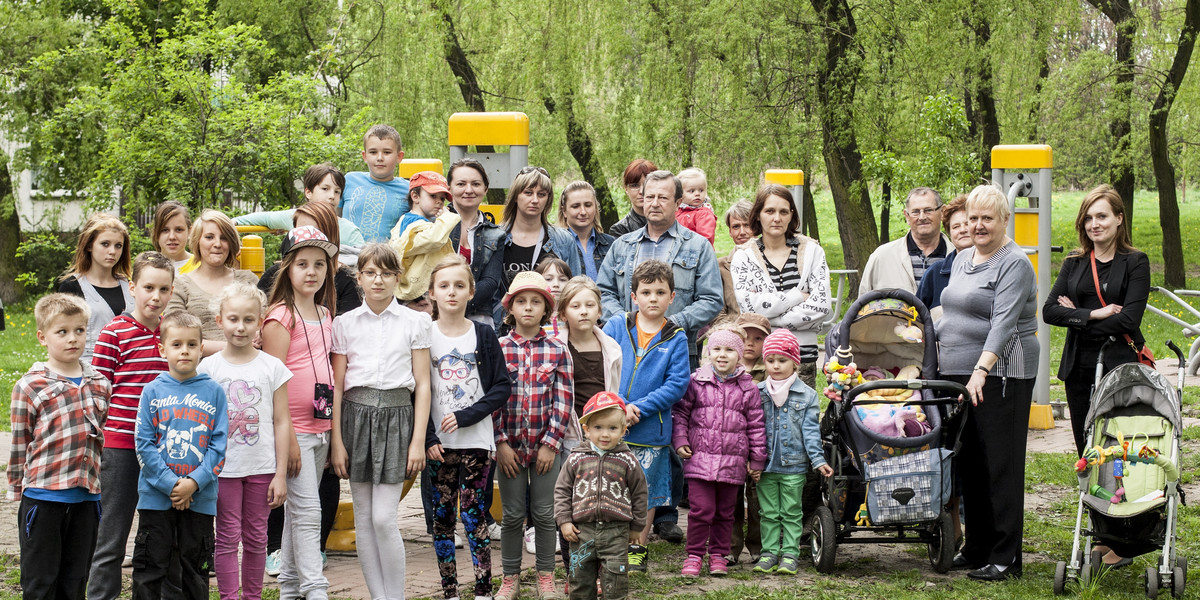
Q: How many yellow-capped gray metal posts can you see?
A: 4